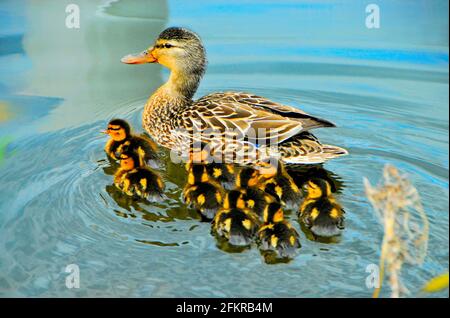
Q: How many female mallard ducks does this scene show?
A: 1